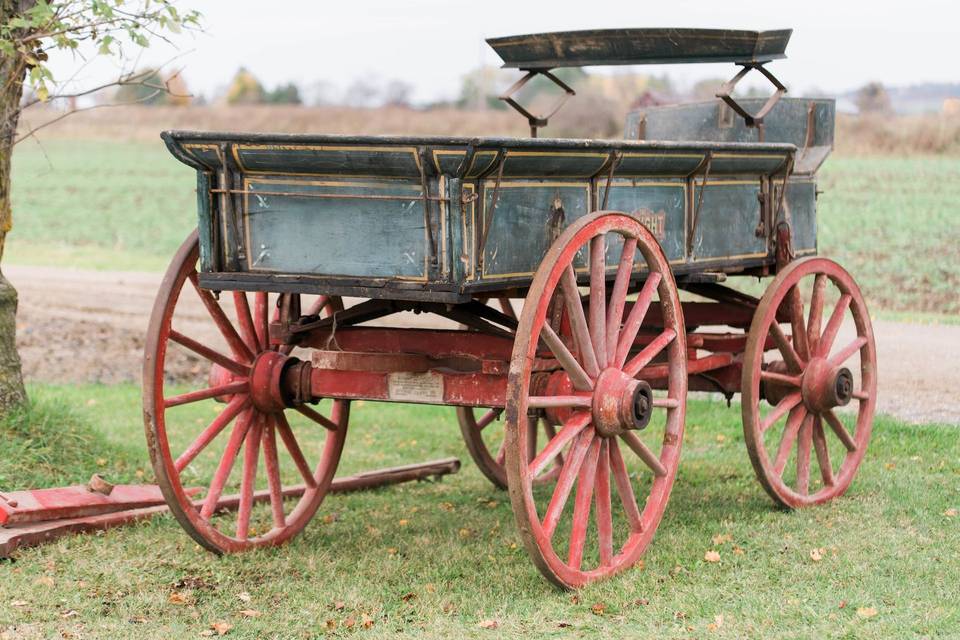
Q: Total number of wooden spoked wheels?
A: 4